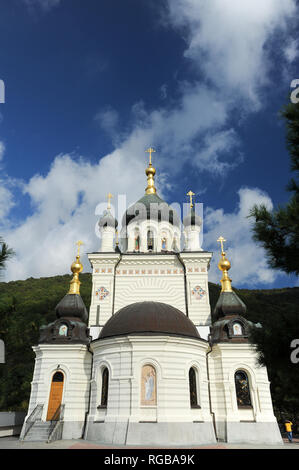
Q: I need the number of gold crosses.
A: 5